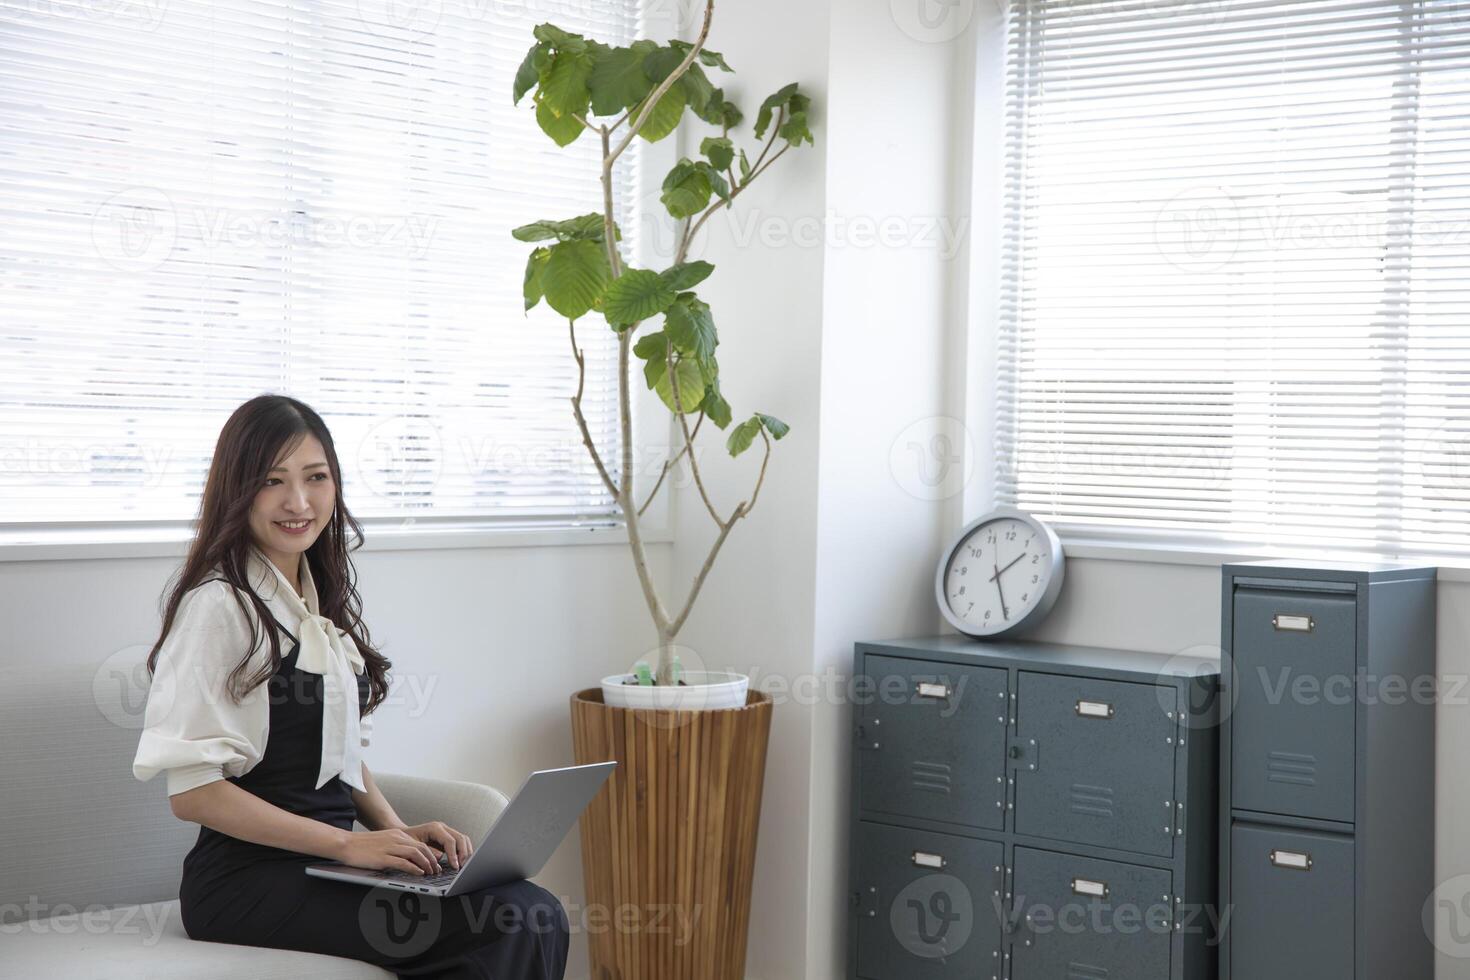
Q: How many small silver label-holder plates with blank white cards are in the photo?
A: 6